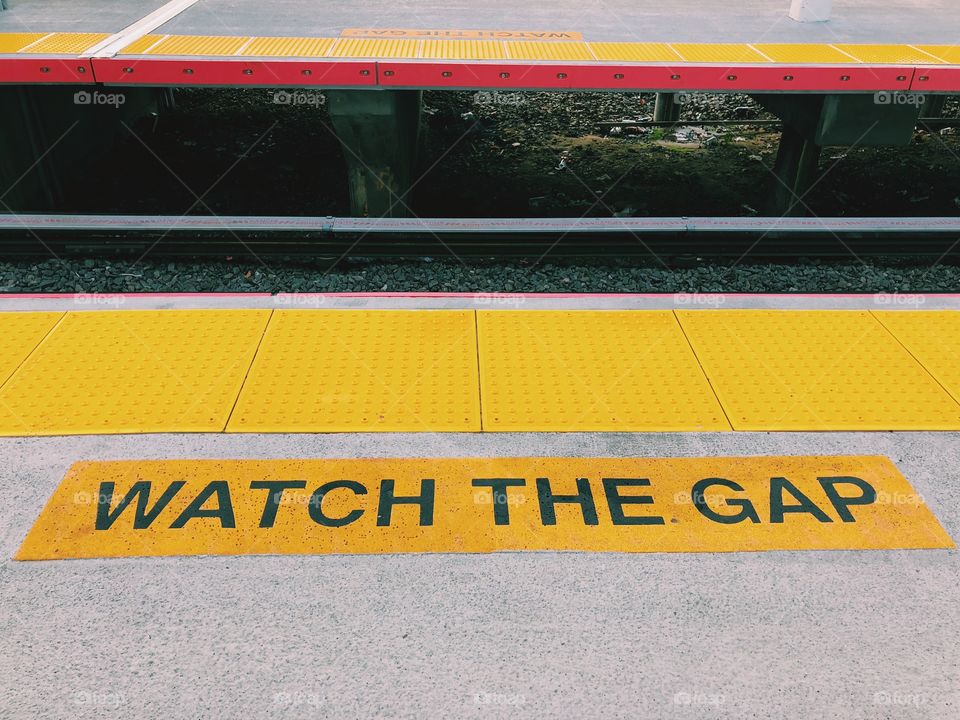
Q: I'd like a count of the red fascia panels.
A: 4